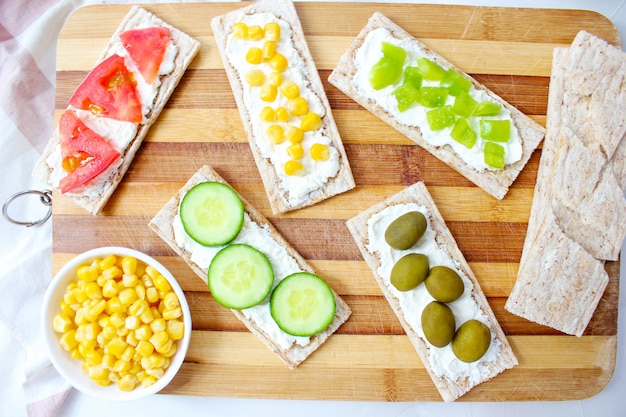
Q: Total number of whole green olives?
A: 5